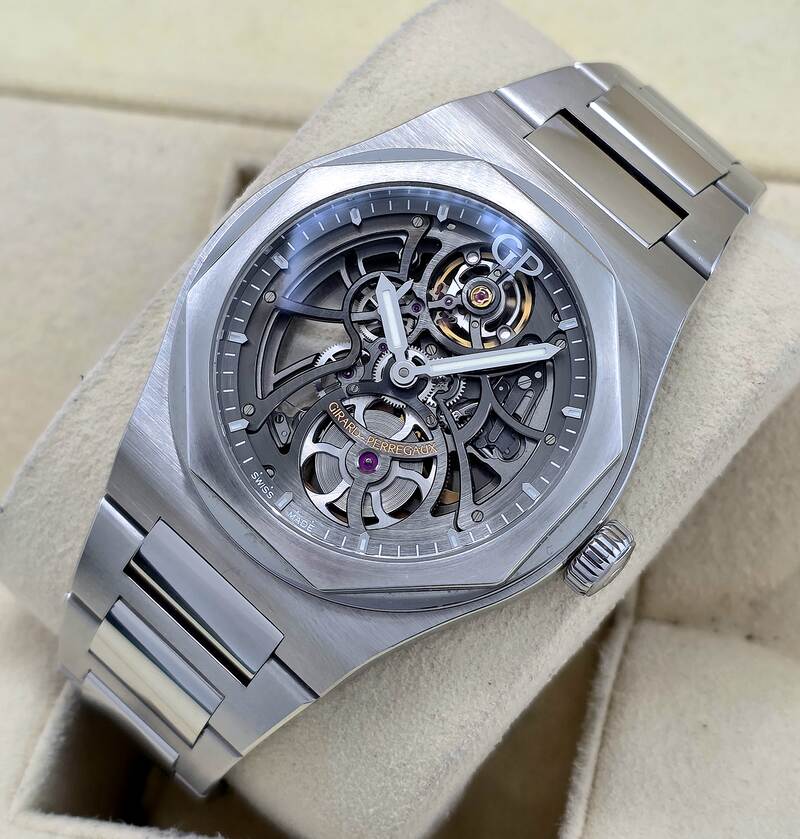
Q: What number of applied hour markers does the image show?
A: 11